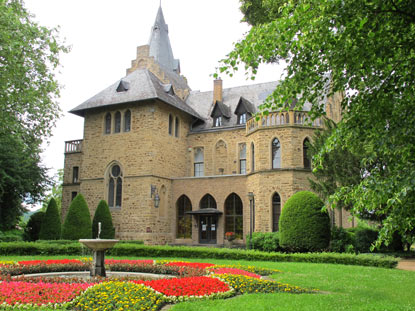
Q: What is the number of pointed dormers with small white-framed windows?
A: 2